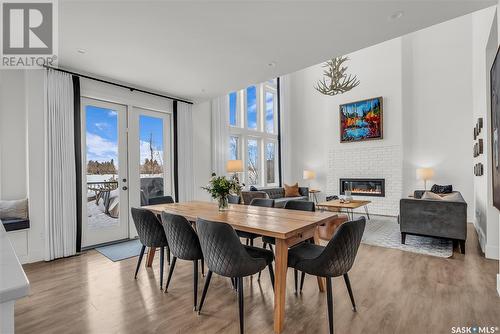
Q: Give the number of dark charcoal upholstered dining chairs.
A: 8